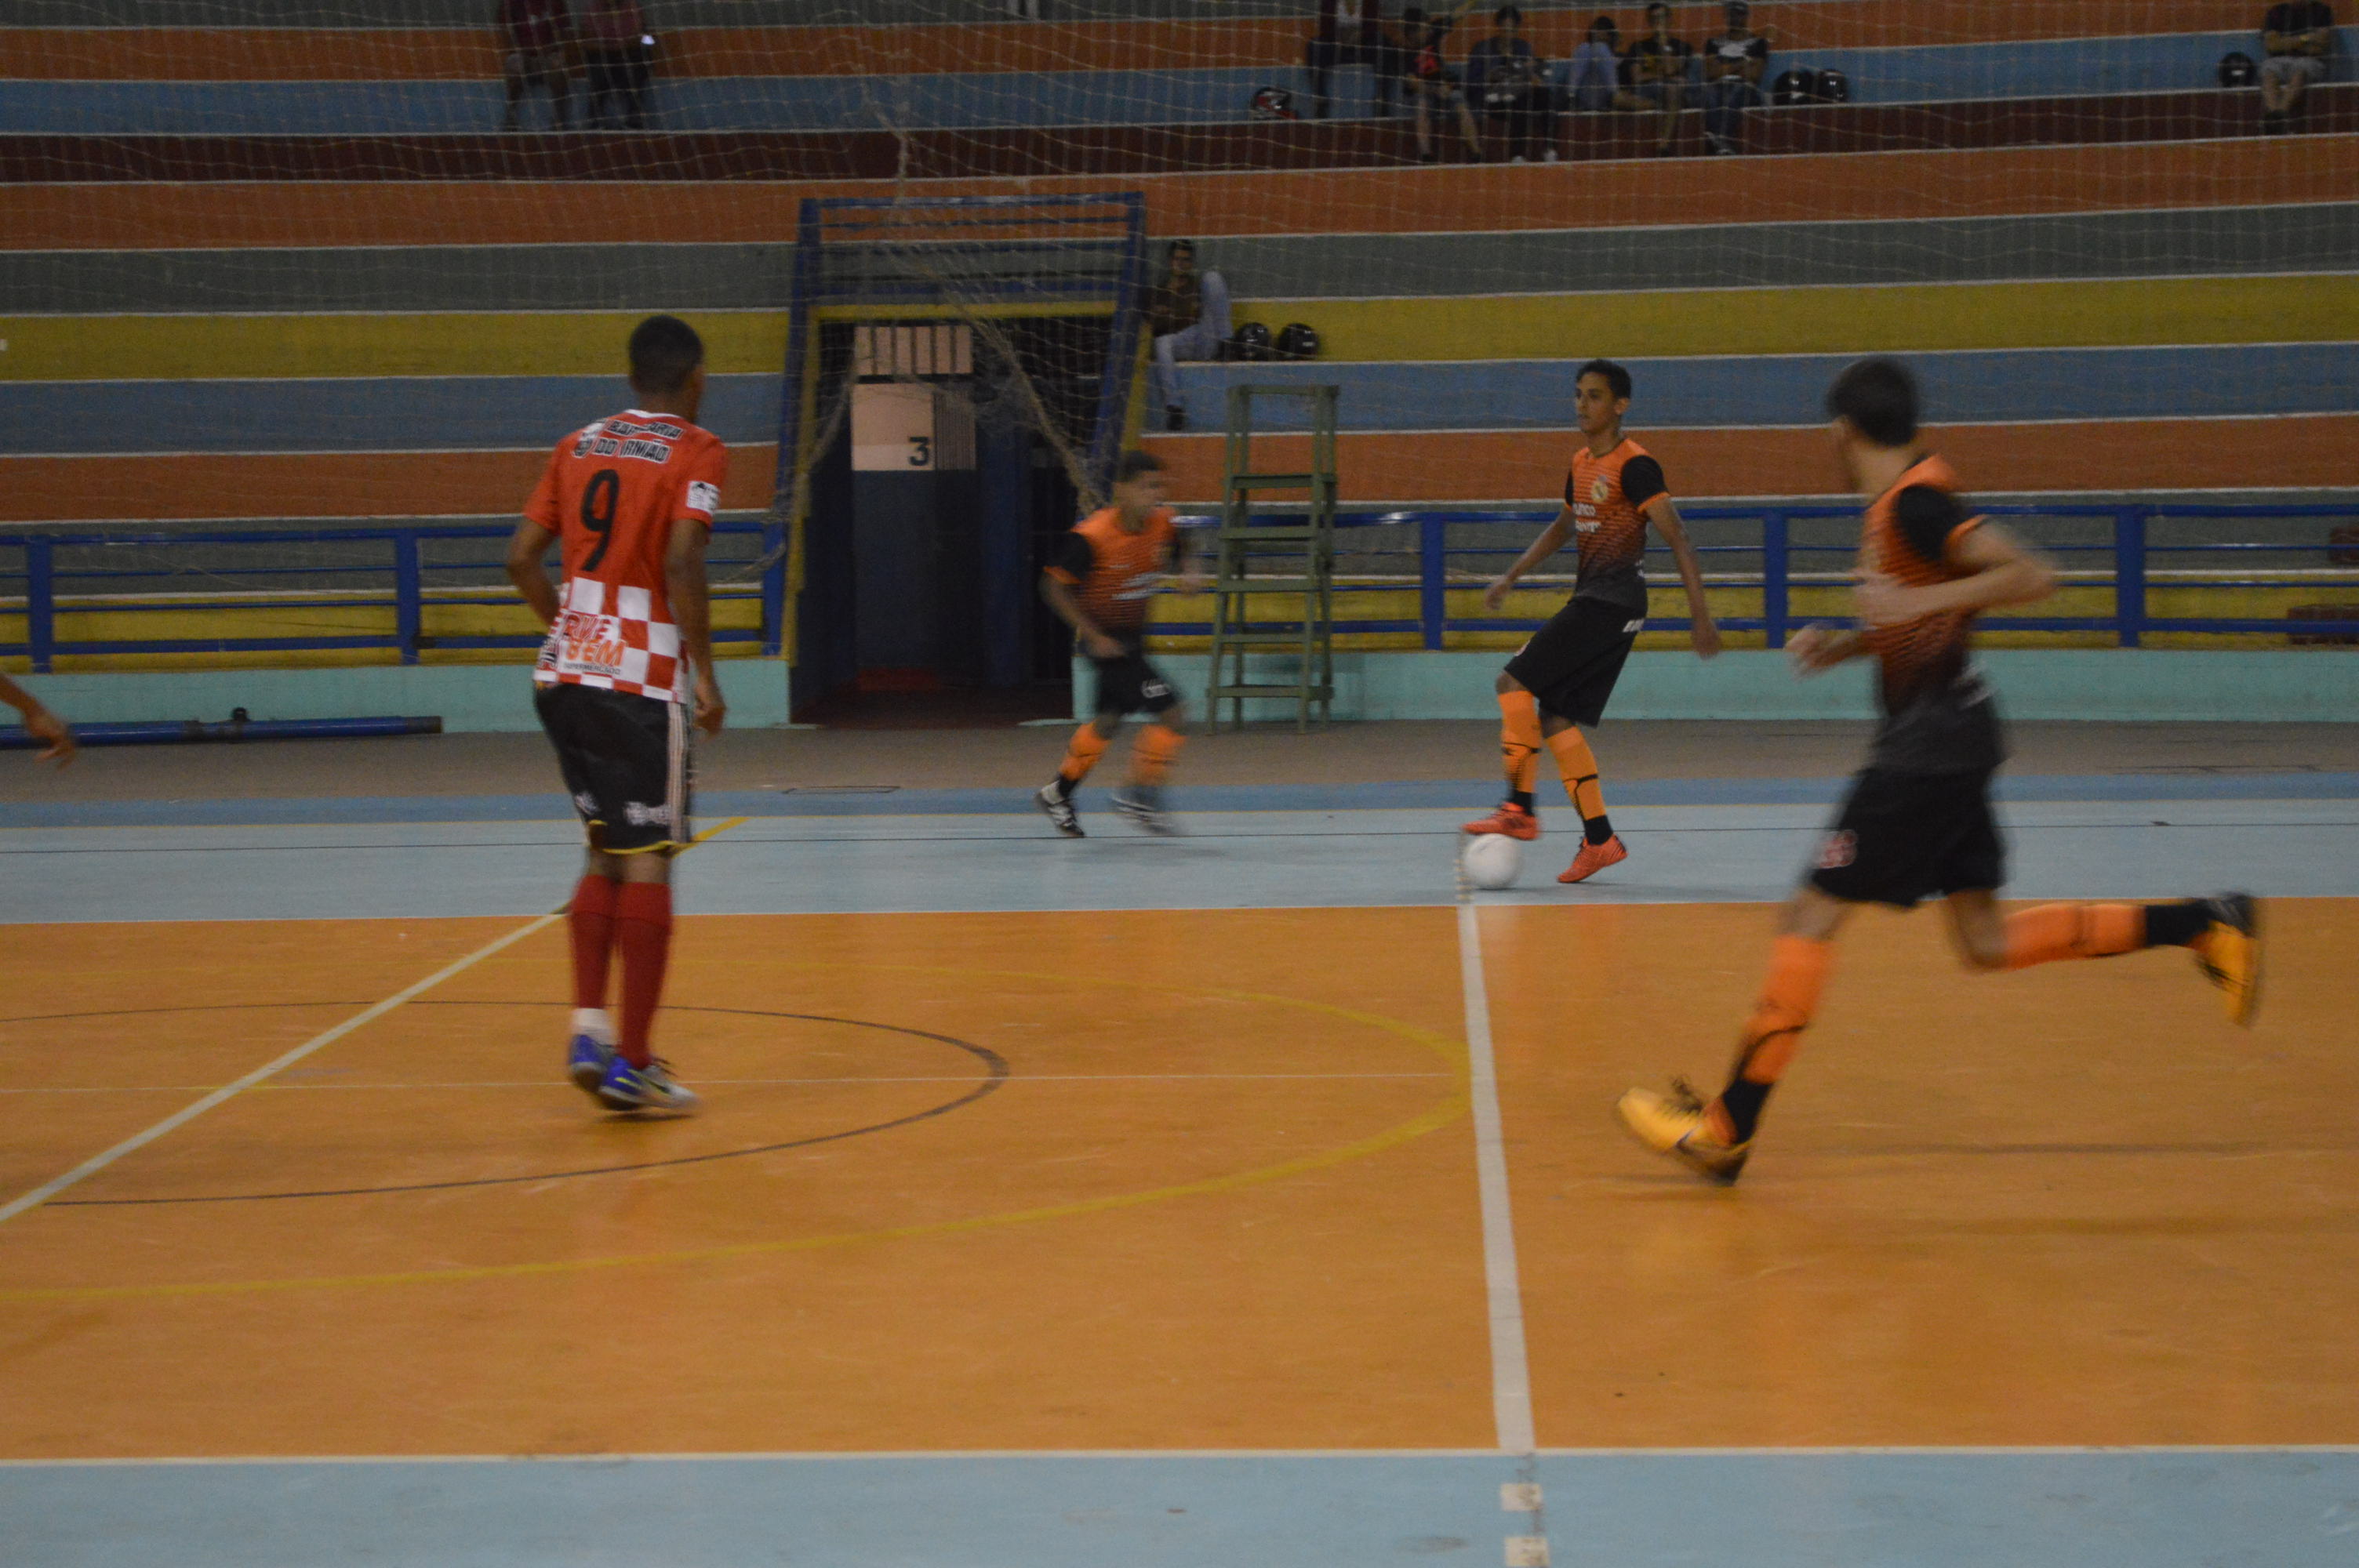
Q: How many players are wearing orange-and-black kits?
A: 3